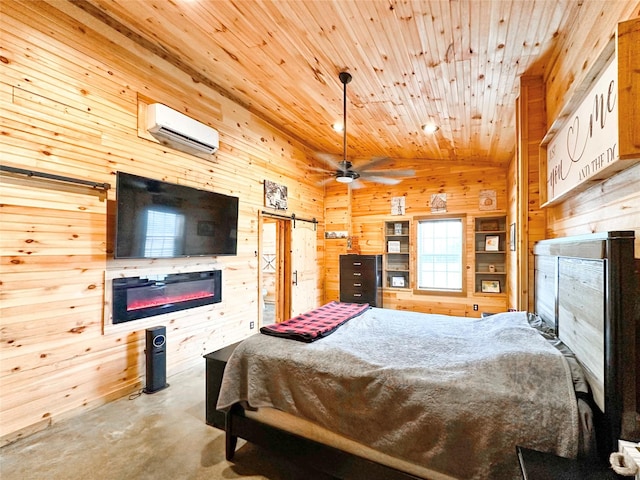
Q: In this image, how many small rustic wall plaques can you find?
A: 3